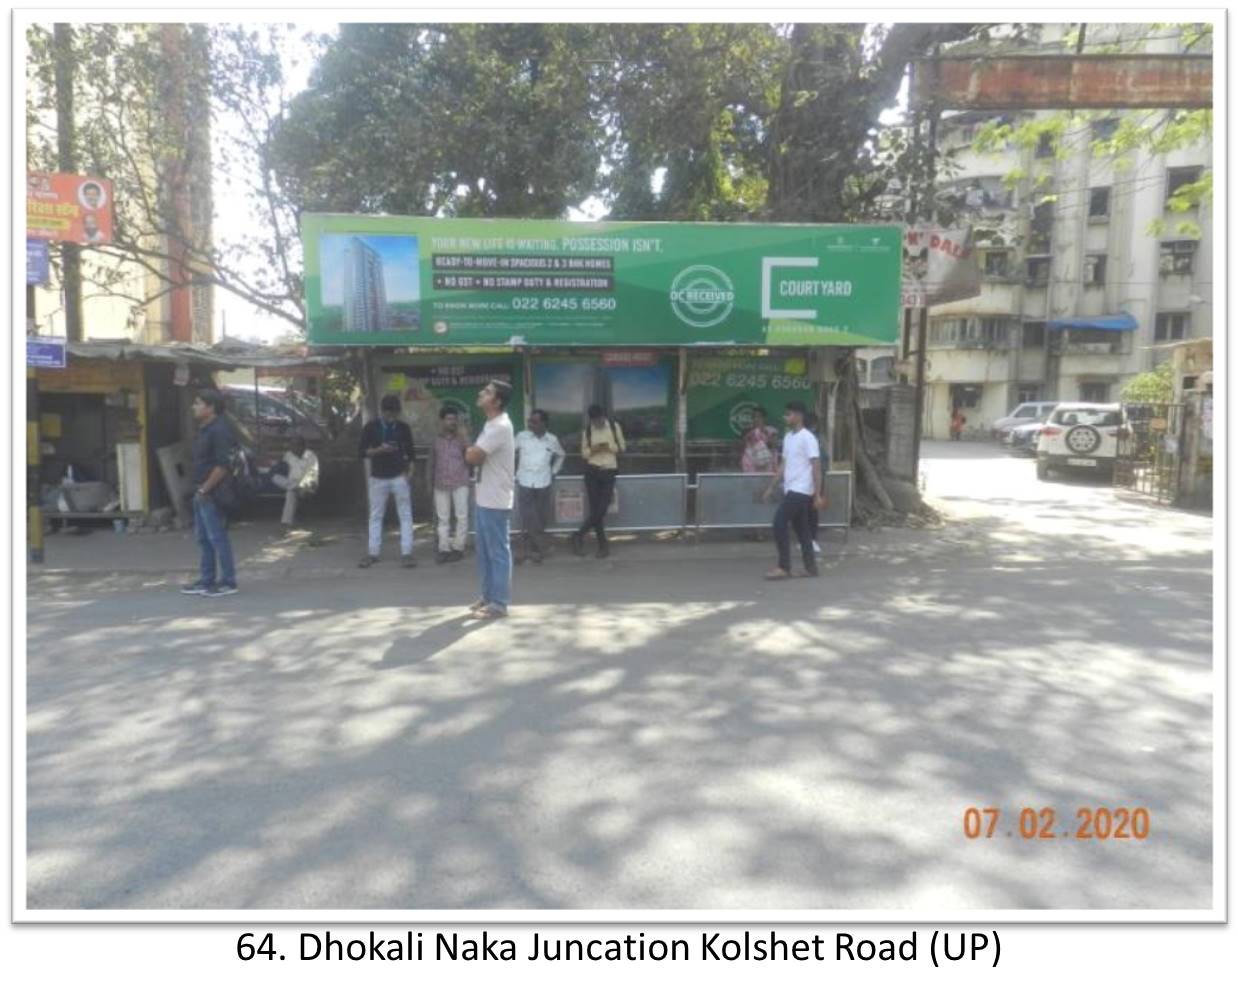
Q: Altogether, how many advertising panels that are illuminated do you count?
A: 0